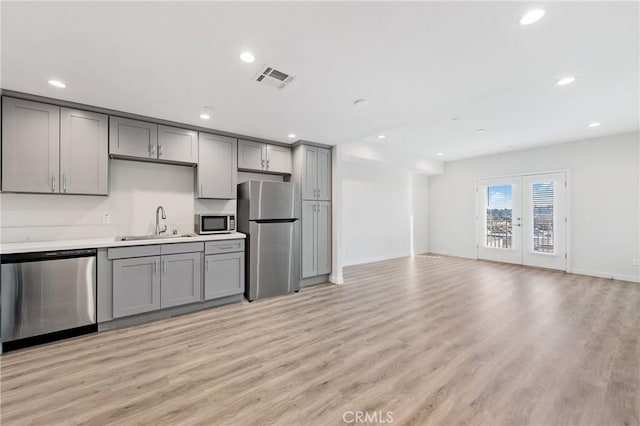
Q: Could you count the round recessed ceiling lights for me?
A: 9